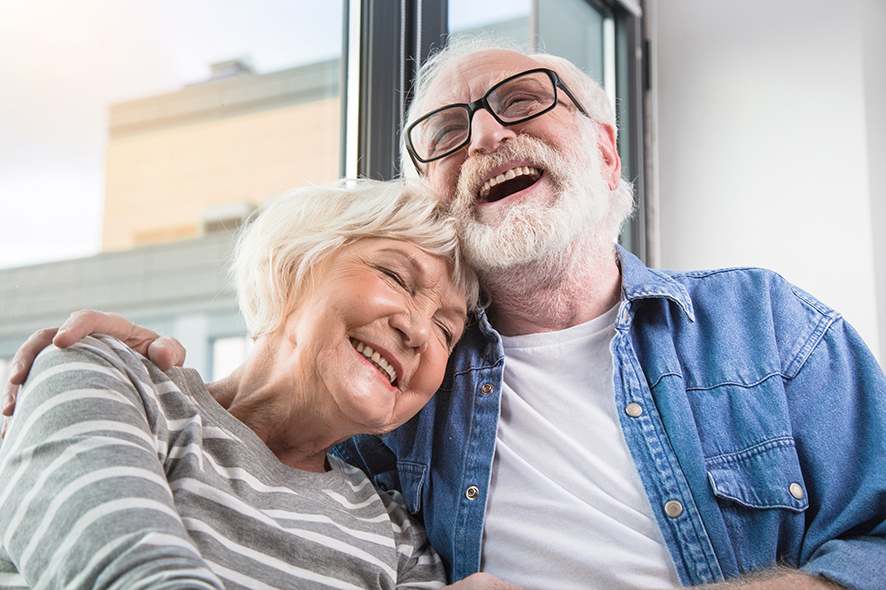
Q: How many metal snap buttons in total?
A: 5